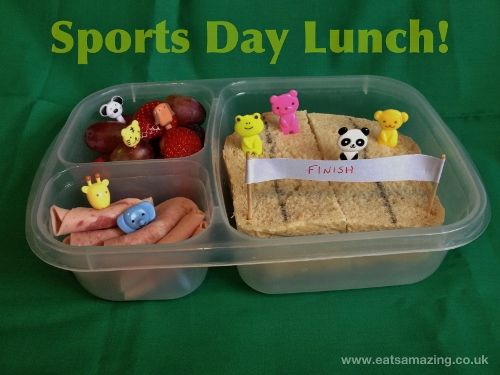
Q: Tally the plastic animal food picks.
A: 9